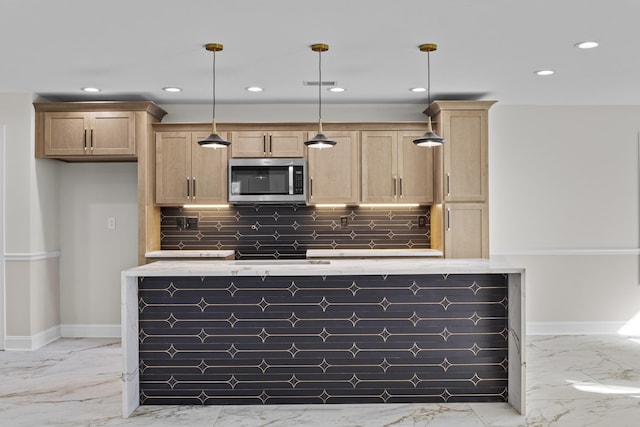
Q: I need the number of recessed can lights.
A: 7